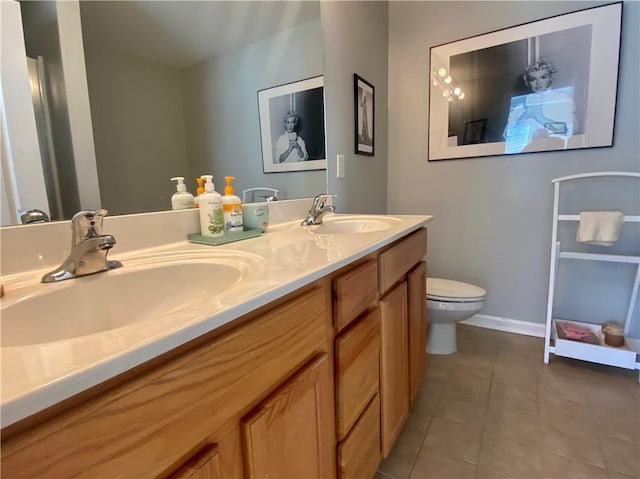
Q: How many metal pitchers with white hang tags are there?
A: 0